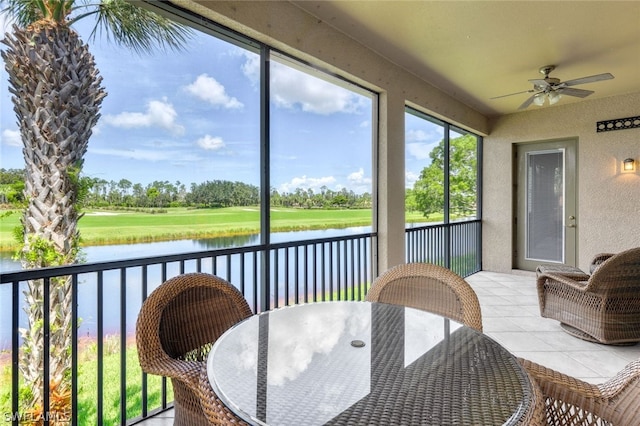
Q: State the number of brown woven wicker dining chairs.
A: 3